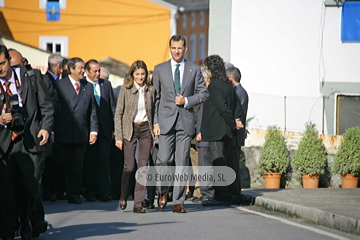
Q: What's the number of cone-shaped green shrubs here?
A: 3